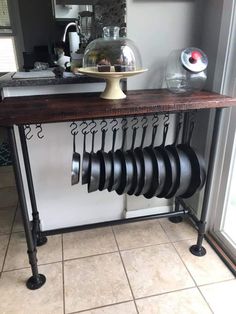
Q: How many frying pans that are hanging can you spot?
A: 12